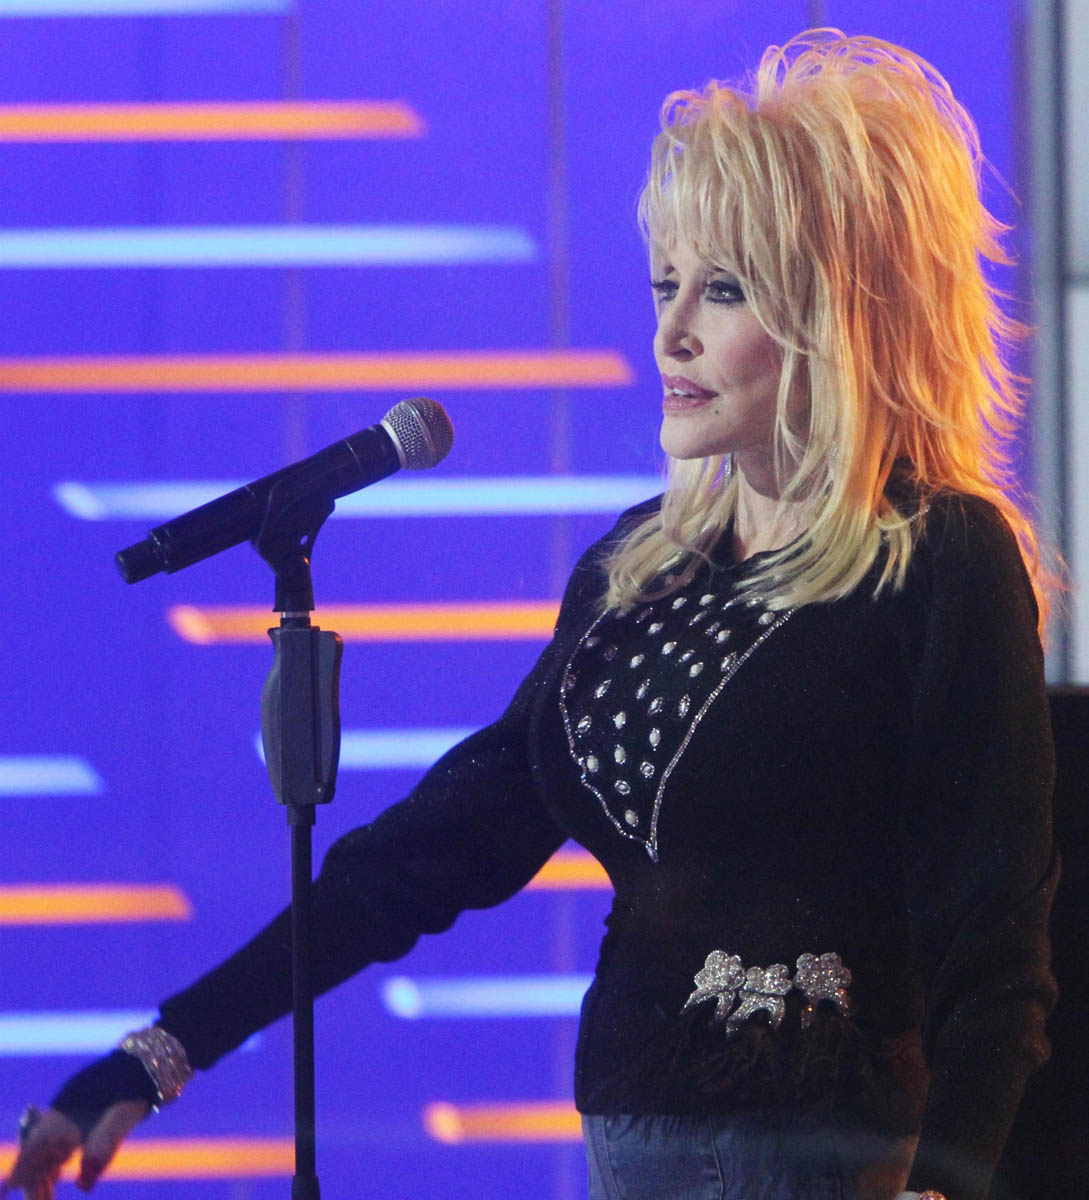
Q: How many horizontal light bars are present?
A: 14